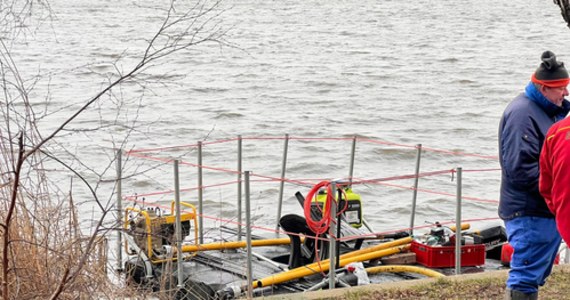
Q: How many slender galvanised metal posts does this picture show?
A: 10